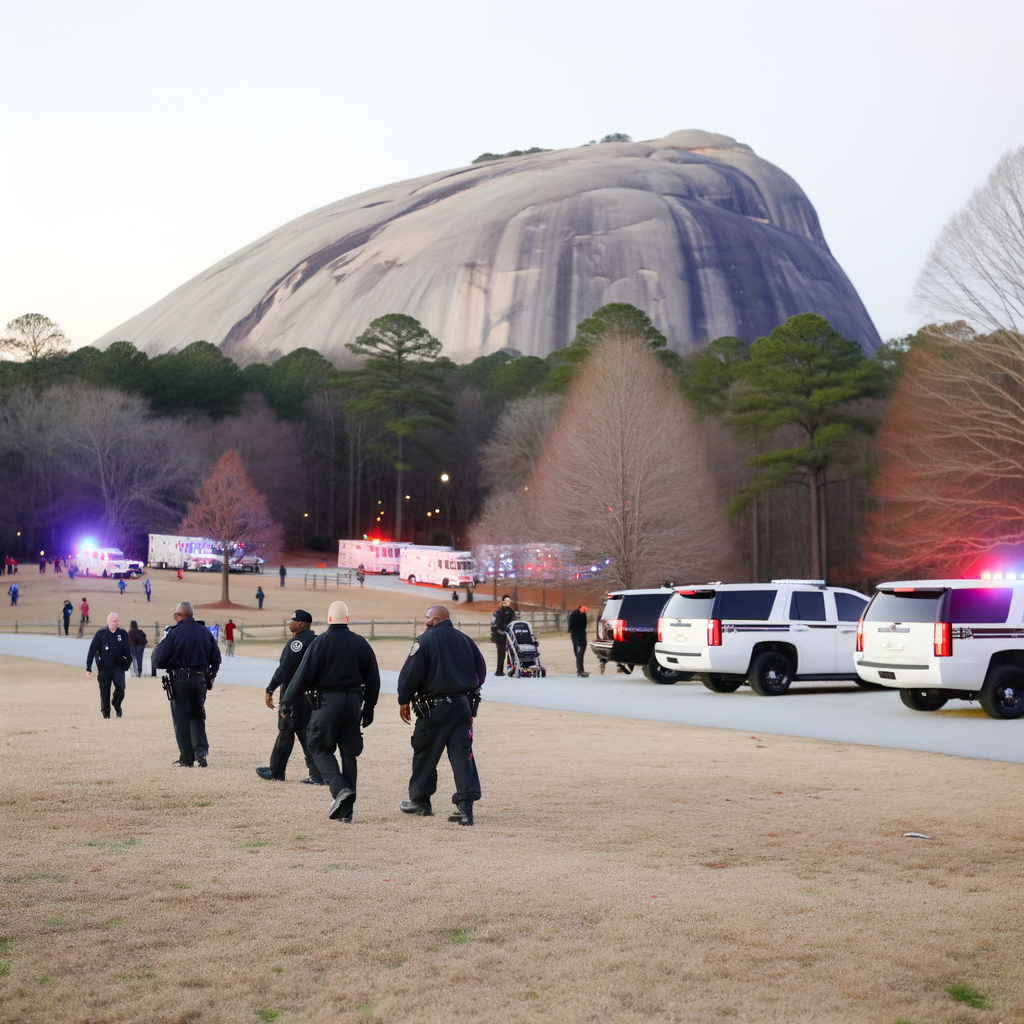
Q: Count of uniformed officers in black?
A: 5